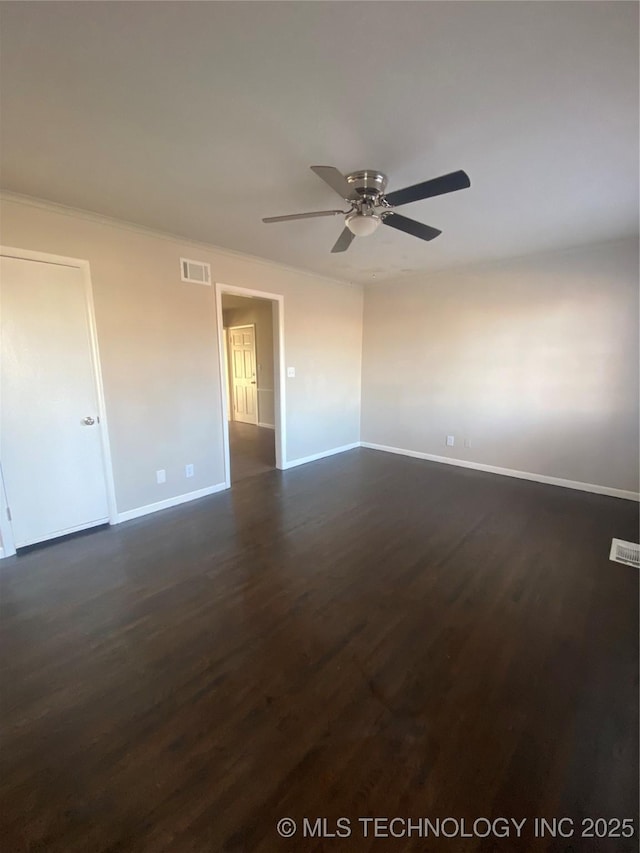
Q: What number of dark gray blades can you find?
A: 2